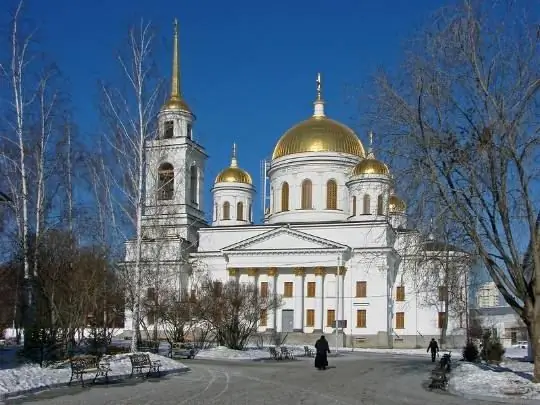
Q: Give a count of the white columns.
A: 6